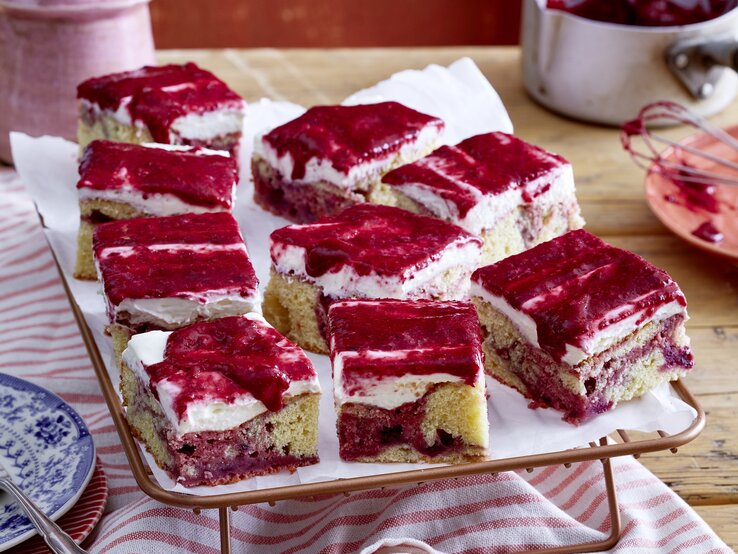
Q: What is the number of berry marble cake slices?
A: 9